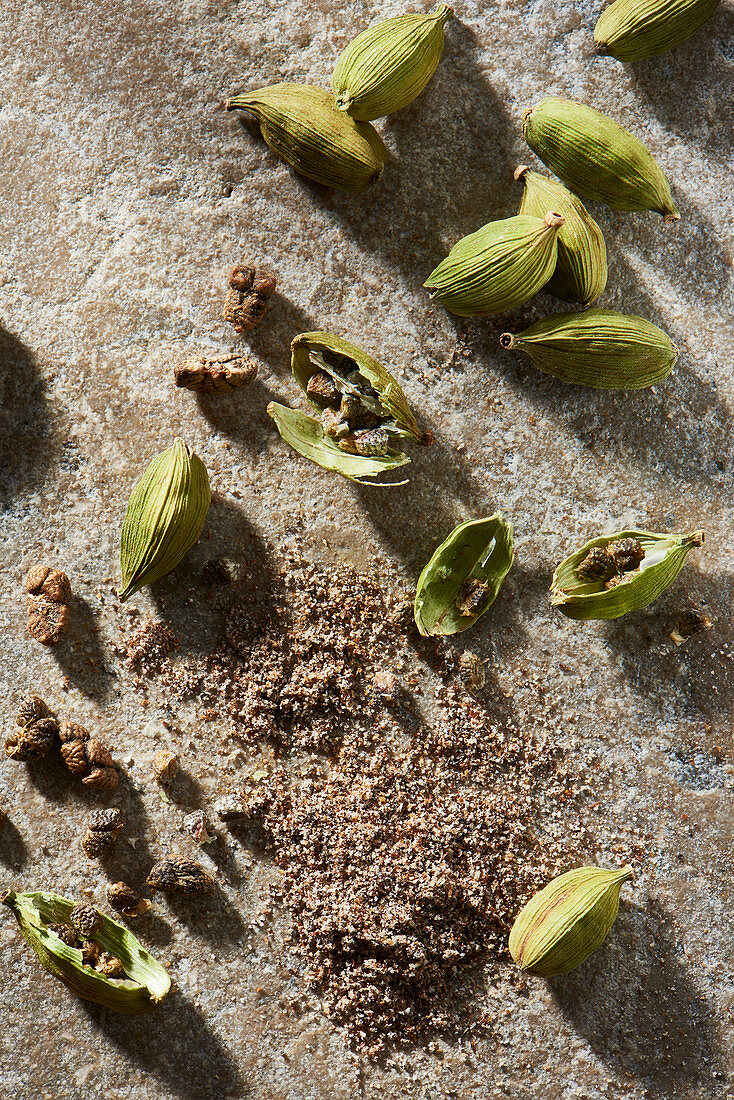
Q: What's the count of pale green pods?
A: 13